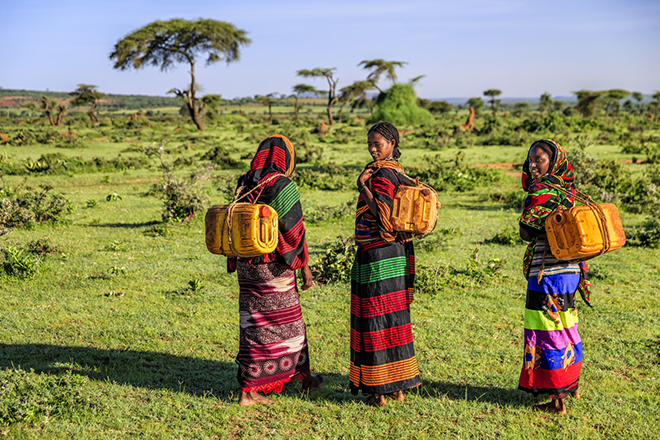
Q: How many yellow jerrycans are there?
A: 3